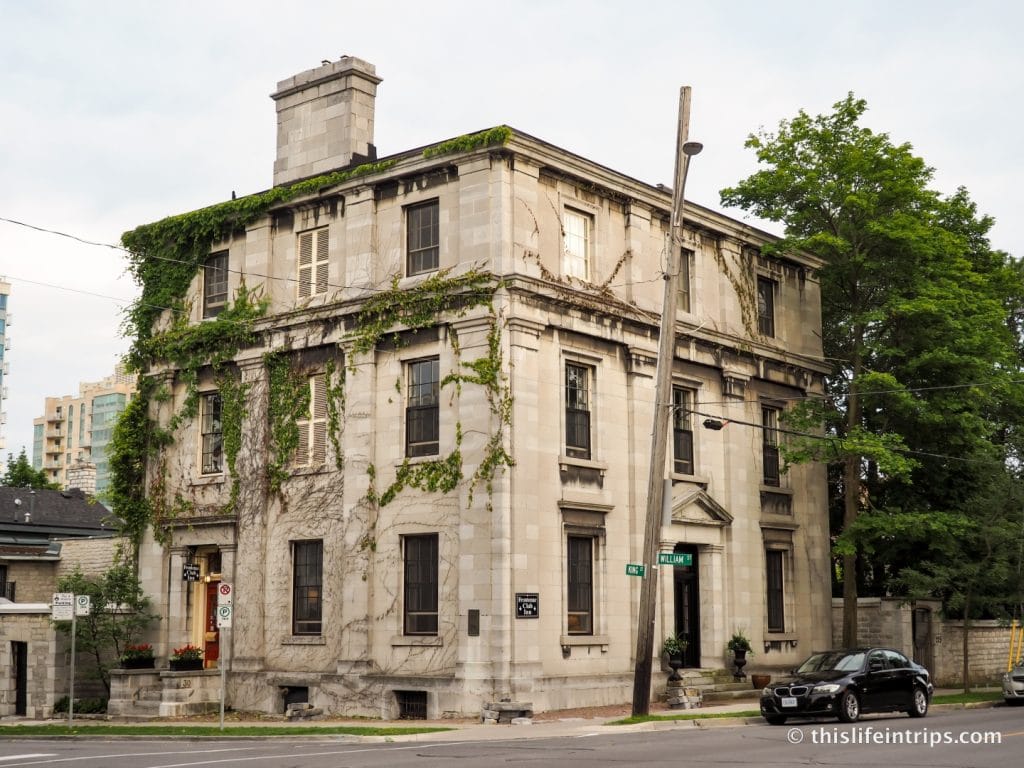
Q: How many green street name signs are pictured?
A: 2